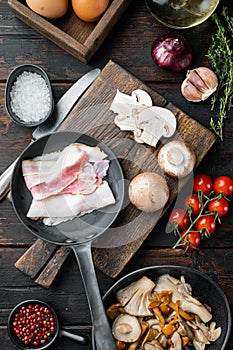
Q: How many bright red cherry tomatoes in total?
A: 7